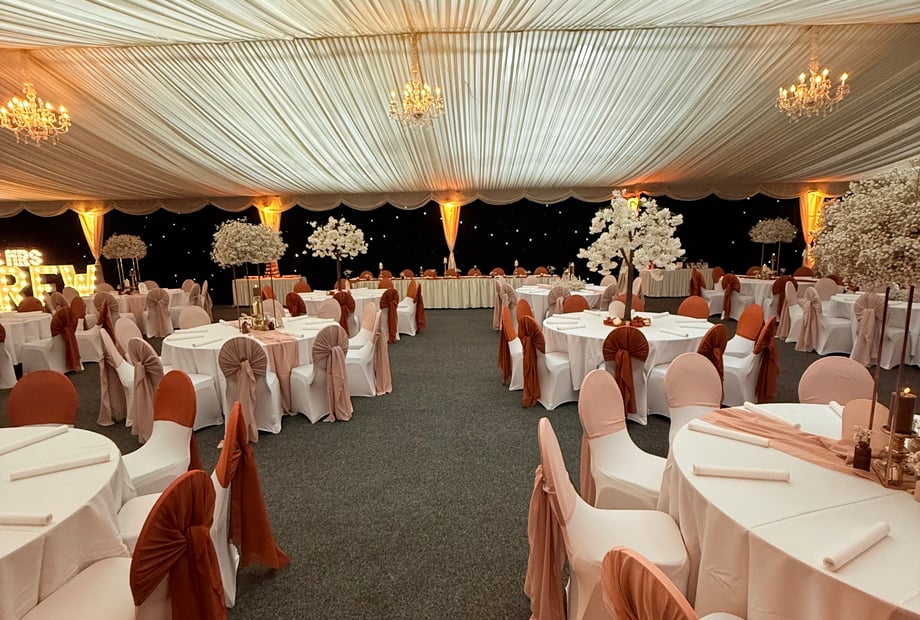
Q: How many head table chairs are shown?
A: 9